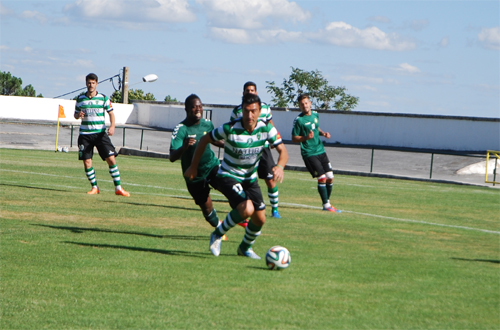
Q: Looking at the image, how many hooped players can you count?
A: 3